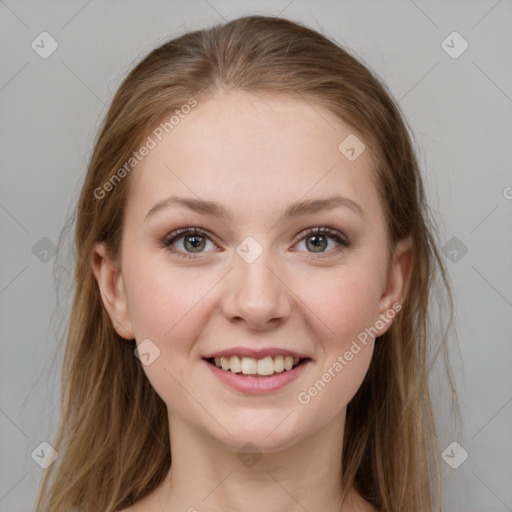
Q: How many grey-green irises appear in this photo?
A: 2